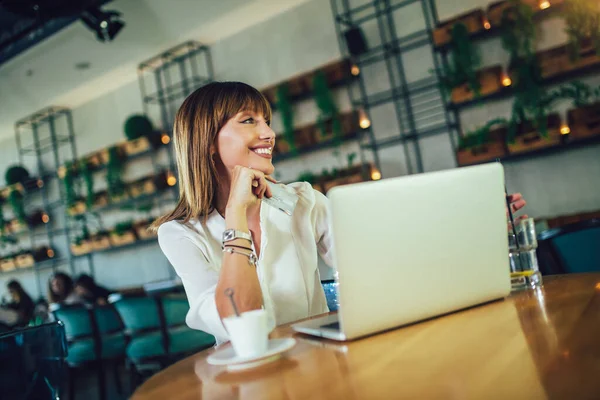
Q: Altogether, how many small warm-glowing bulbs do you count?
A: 12